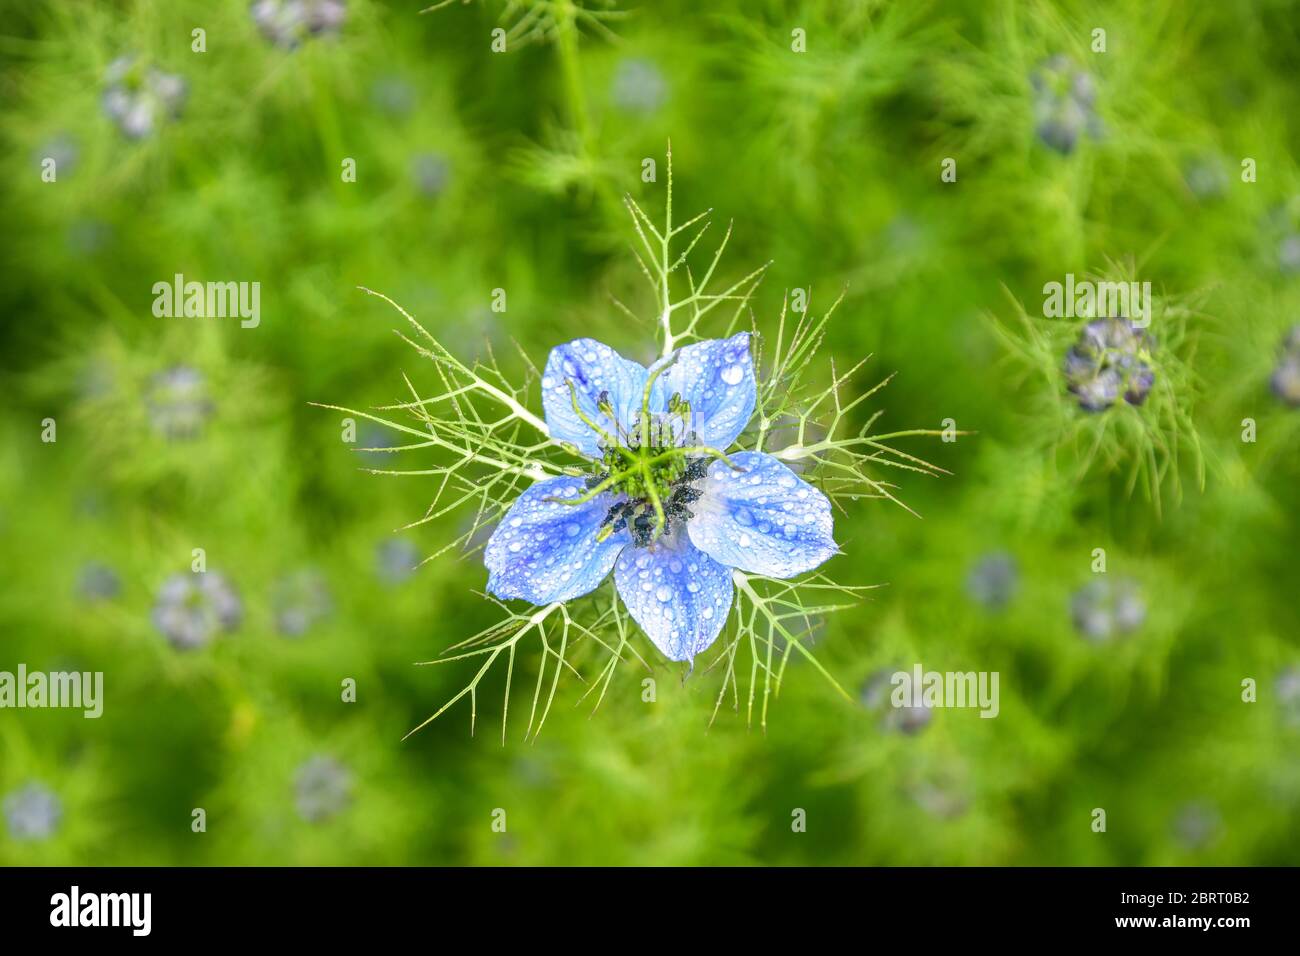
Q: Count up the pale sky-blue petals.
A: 5